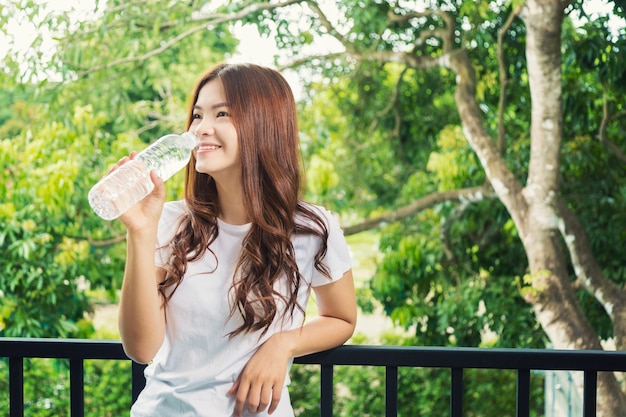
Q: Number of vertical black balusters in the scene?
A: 8